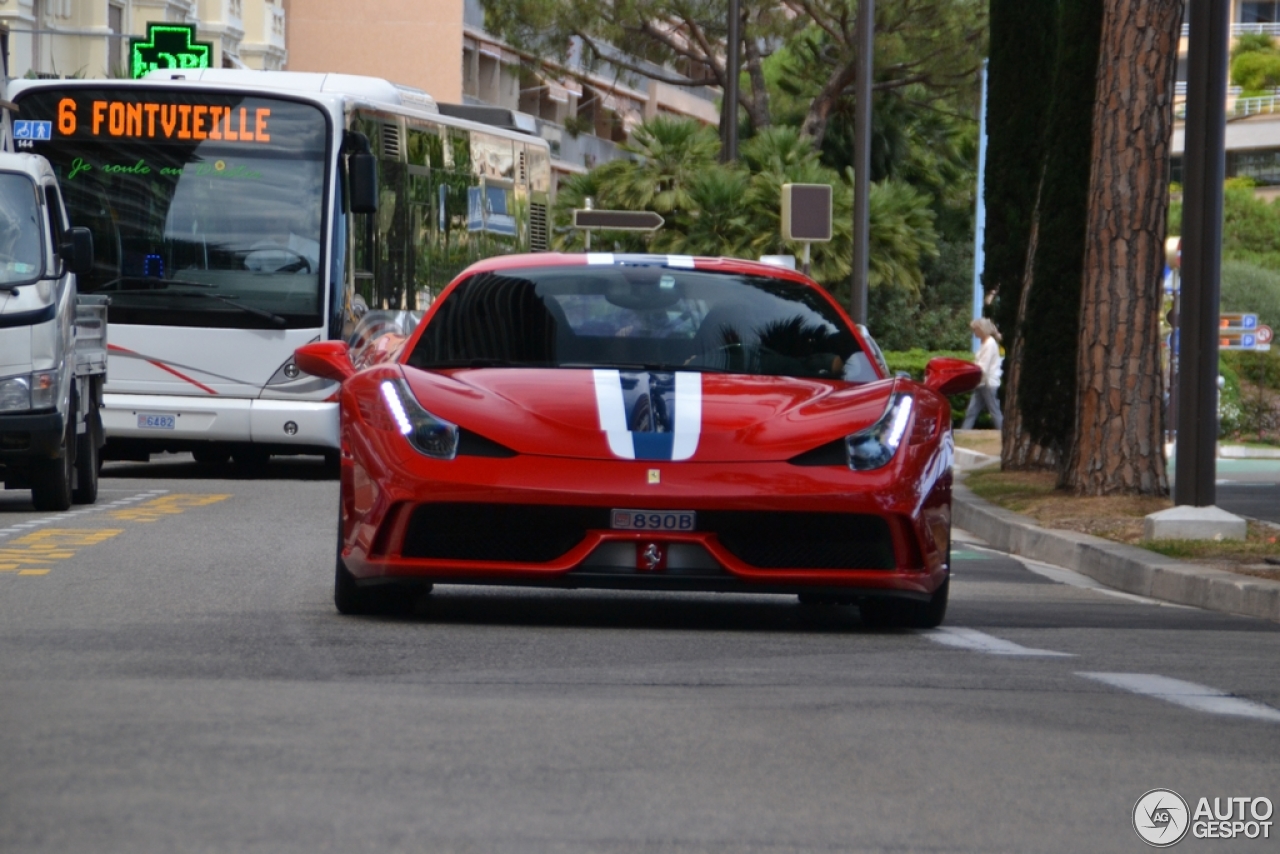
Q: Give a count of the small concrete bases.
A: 1